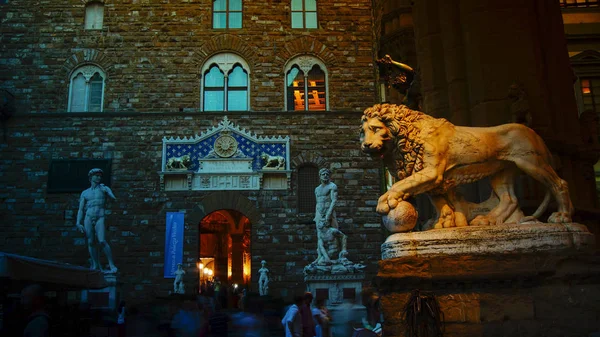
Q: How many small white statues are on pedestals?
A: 2